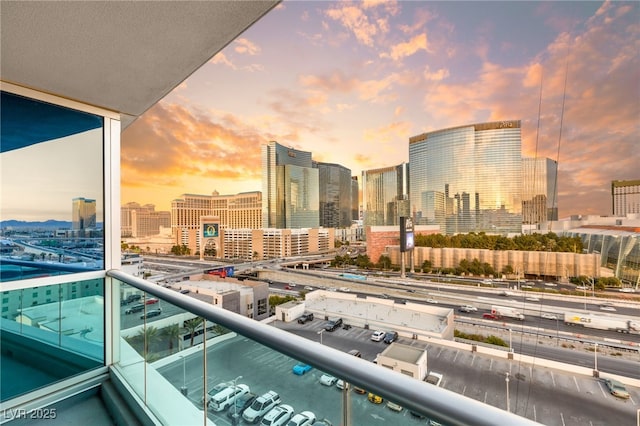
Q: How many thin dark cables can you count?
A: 2